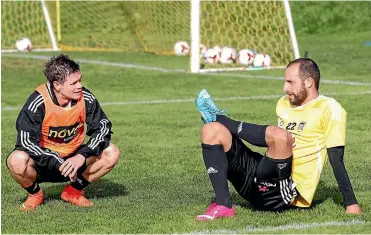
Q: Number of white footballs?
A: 8